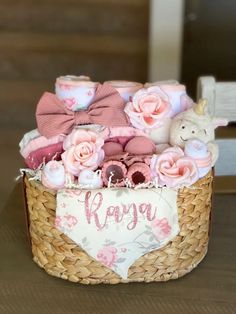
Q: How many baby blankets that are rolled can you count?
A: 3